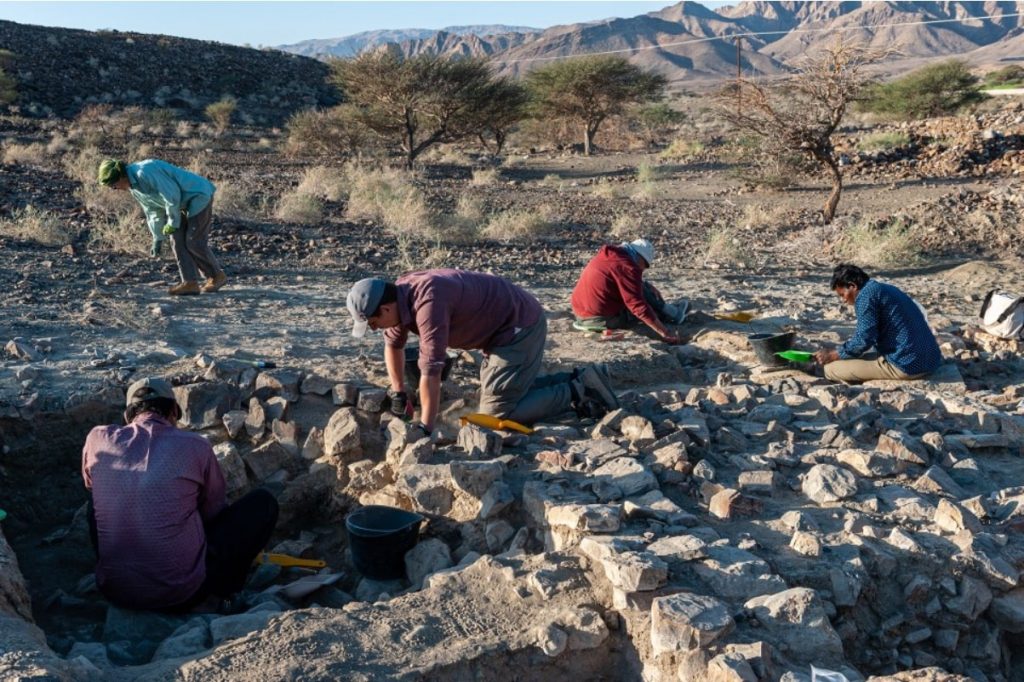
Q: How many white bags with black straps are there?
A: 1